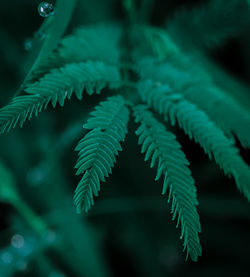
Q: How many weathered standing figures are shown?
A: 0